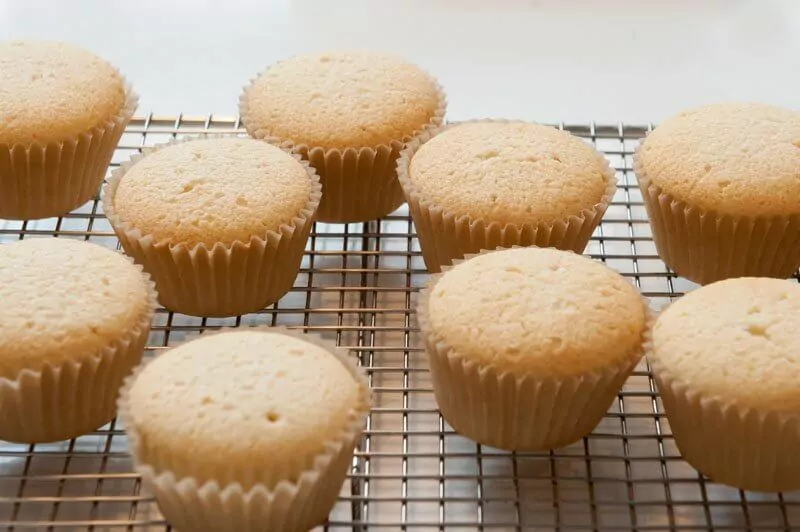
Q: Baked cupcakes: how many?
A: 9